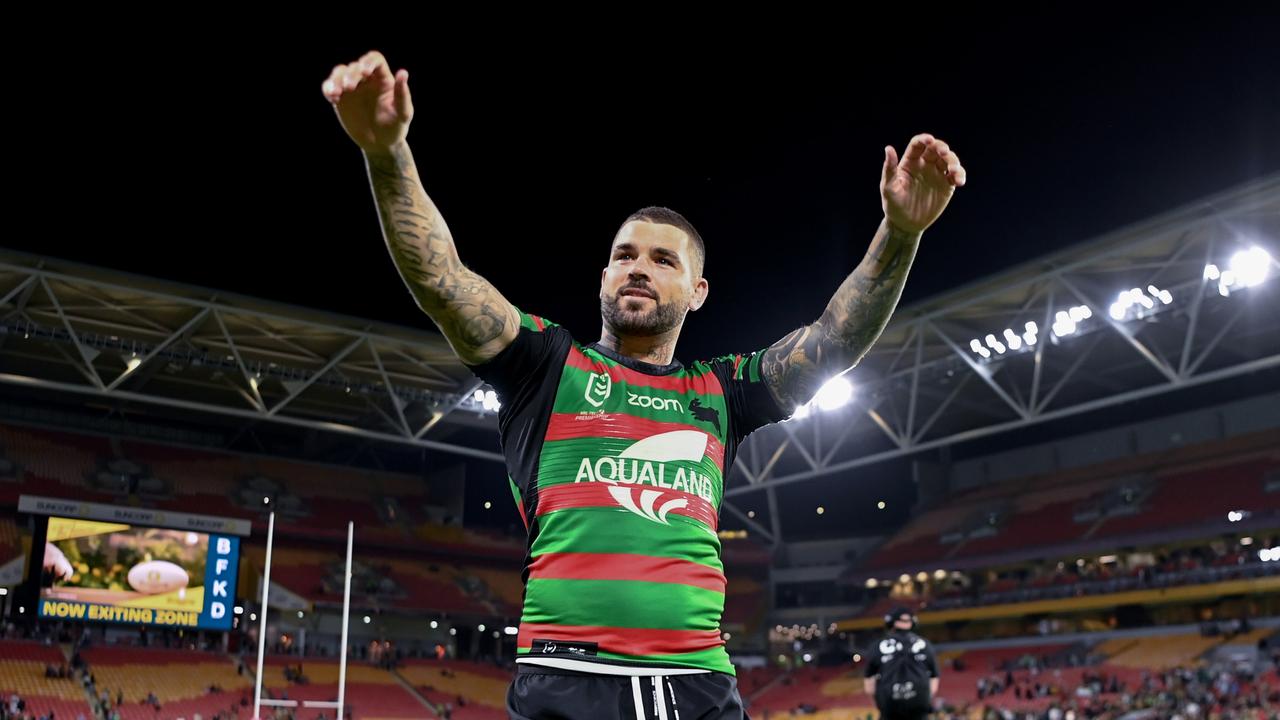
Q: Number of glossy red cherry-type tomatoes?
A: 0